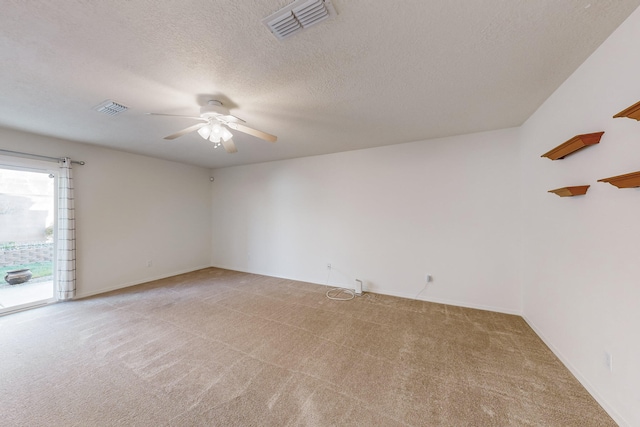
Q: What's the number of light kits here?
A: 1